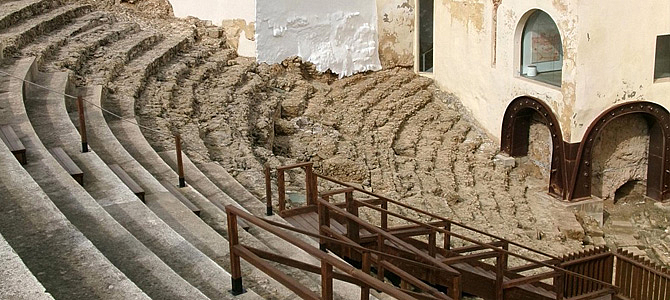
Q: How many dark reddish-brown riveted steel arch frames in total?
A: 2